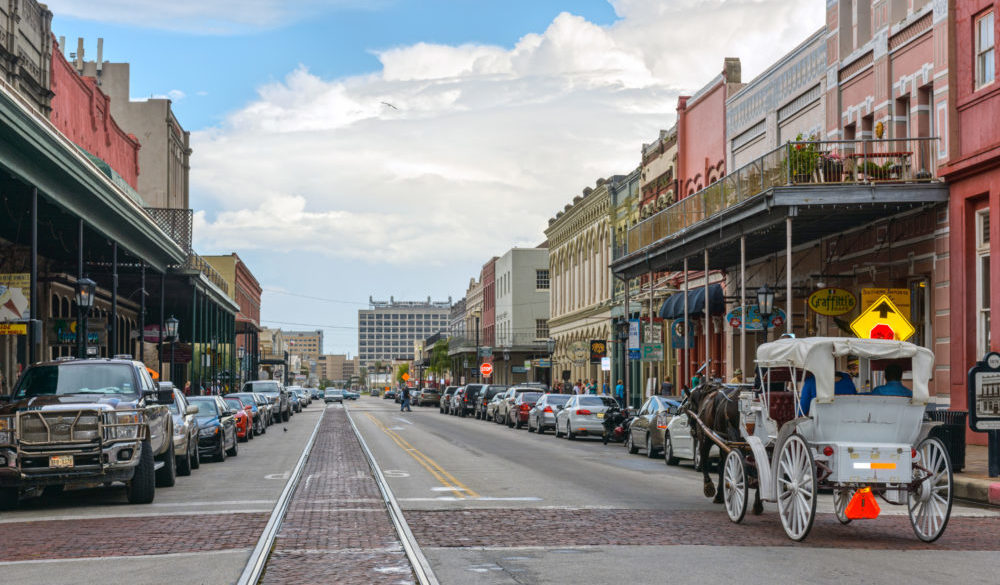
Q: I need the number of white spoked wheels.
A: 4